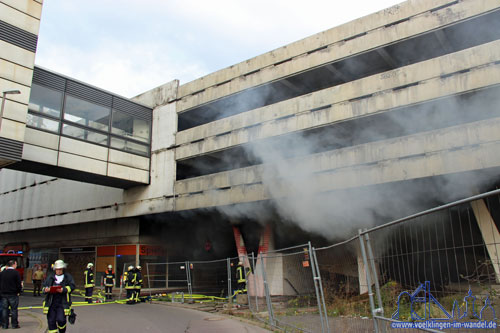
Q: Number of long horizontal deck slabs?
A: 3